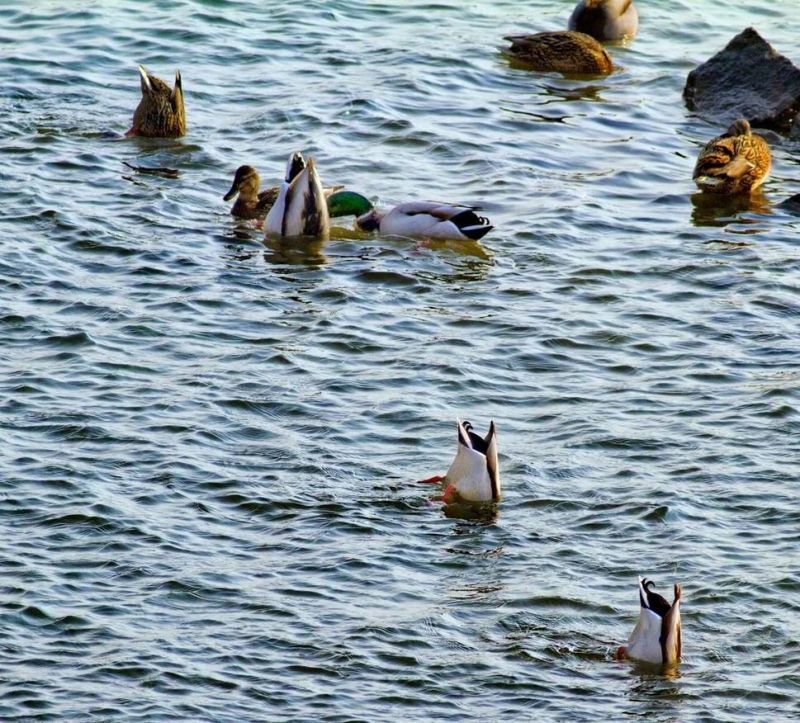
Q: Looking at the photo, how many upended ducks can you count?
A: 4